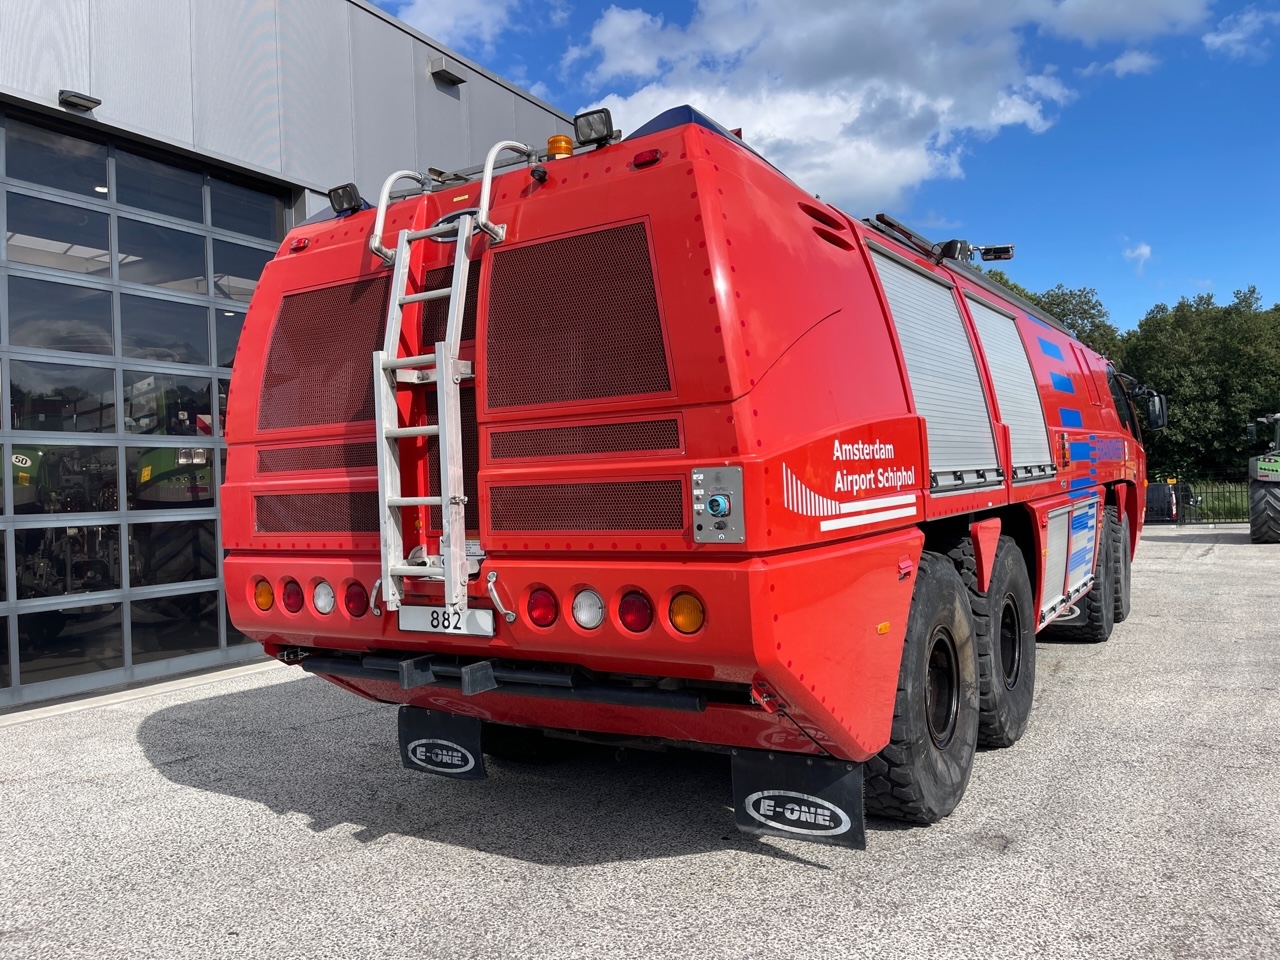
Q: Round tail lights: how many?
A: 8